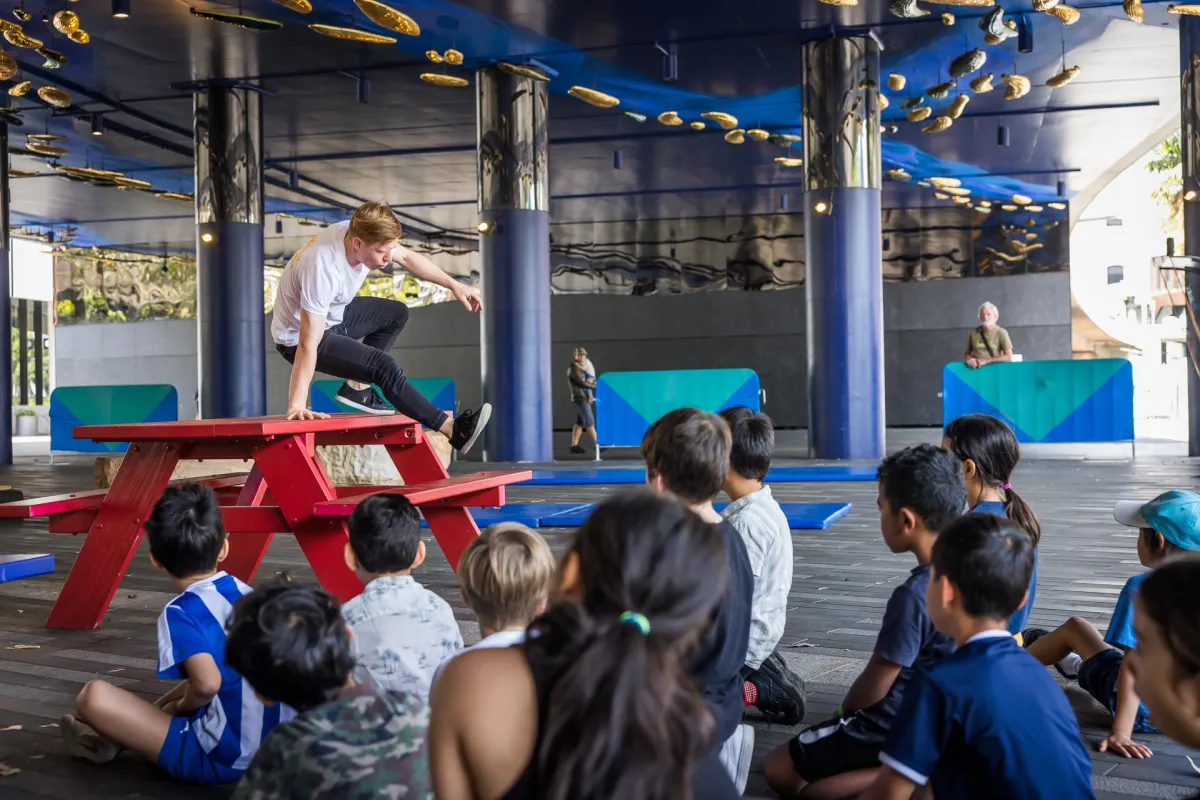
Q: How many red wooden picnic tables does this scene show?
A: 1